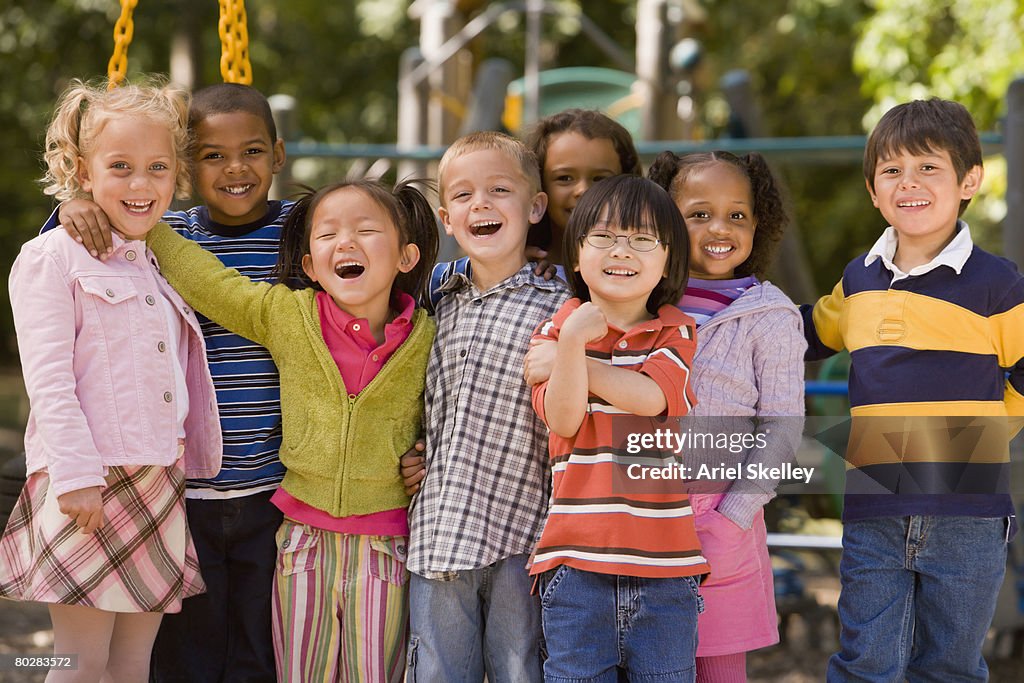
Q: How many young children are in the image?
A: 8